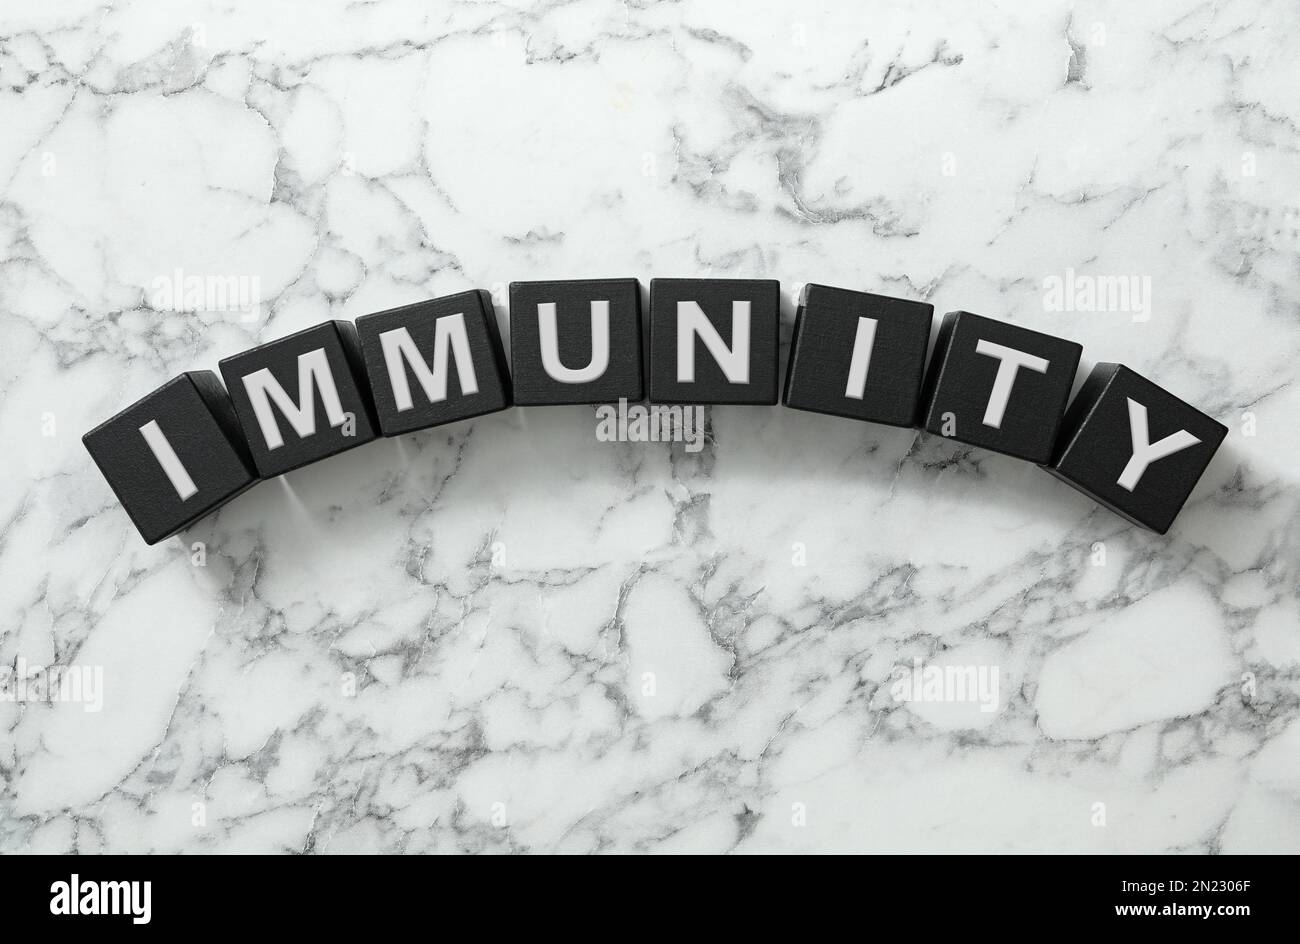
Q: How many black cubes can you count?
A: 8